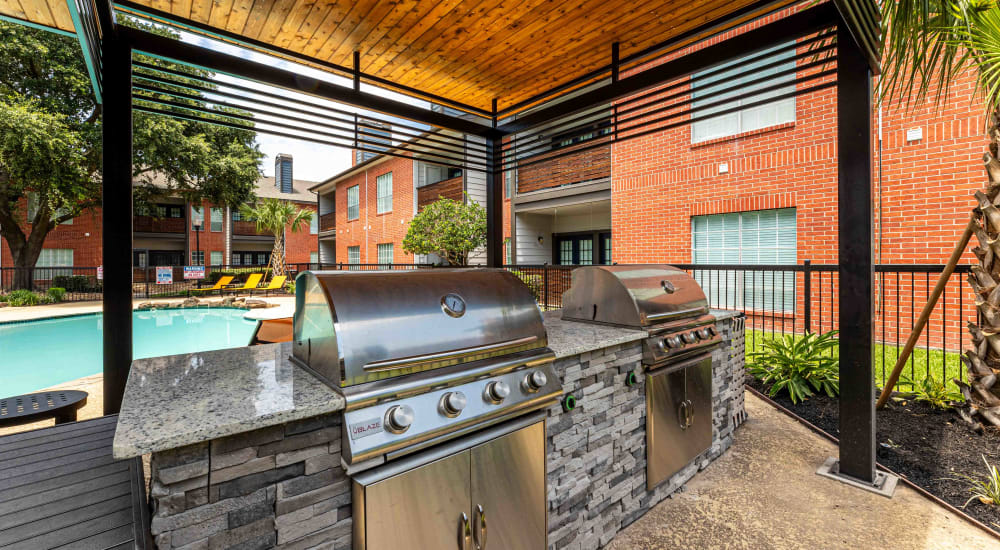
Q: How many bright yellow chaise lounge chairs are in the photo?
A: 3